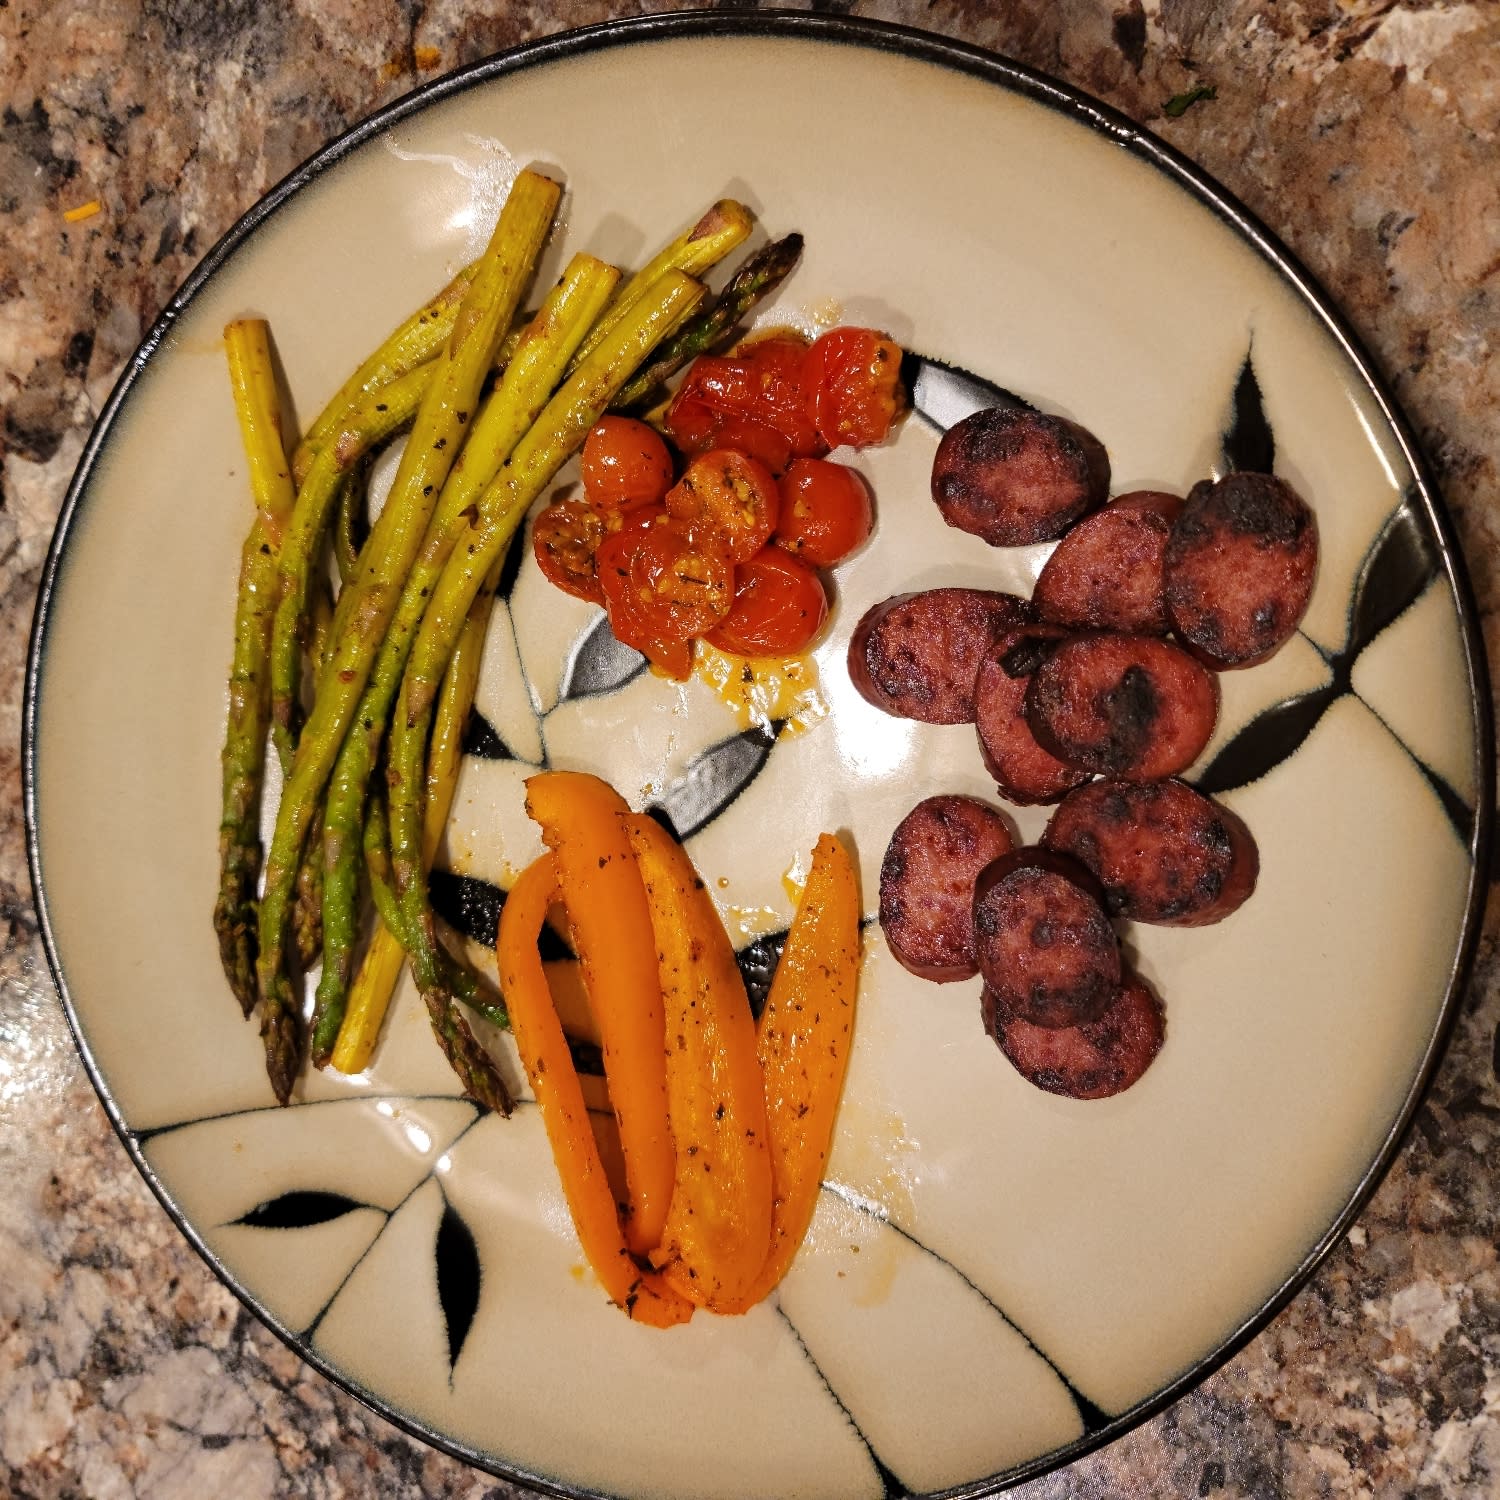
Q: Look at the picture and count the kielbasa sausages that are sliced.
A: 10